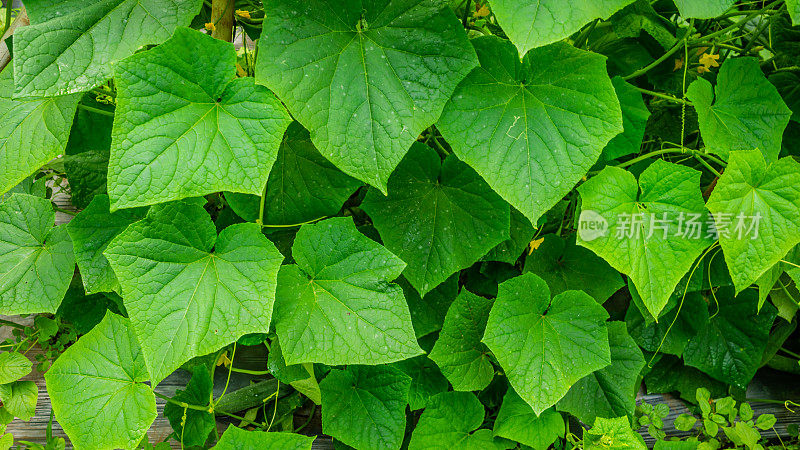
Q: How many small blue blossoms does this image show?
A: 0